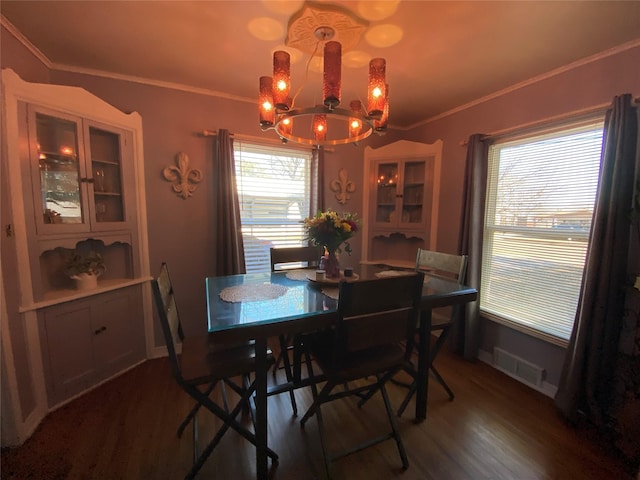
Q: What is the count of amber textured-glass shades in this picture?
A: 8